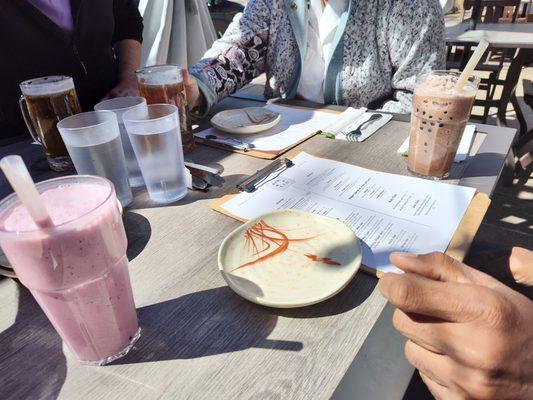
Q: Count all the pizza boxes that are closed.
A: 0